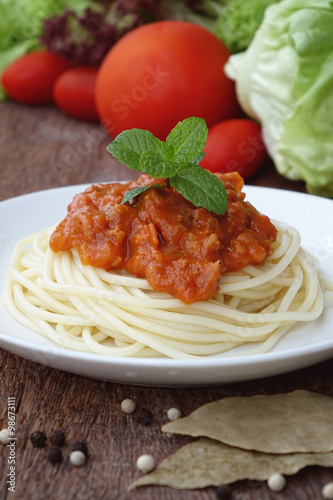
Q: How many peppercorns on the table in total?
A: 13